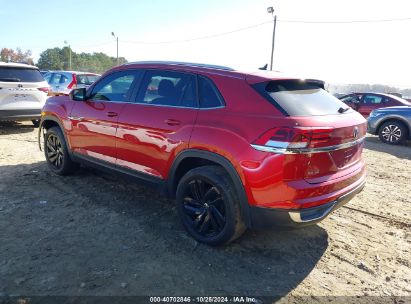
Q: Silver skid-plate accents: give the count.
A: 1